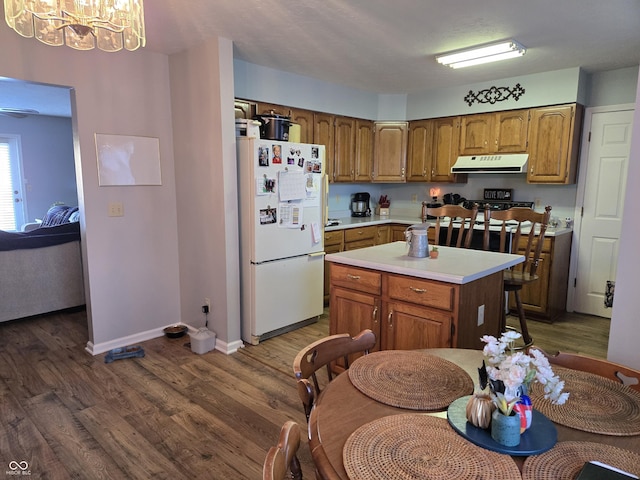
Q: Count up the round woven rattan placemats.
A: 4